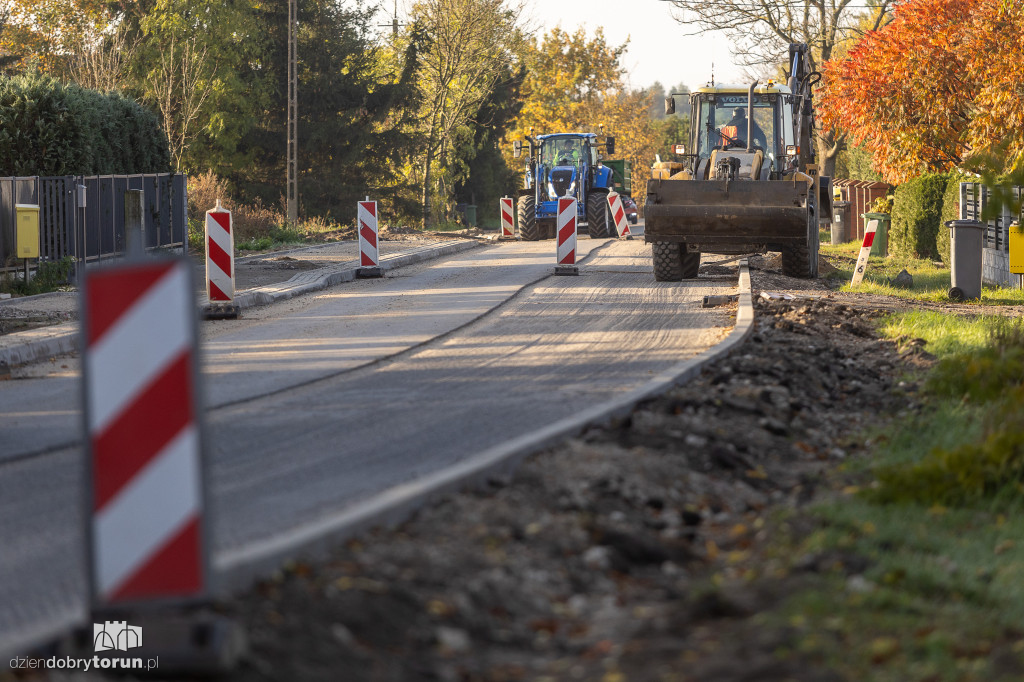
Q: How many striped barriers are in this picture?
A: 6